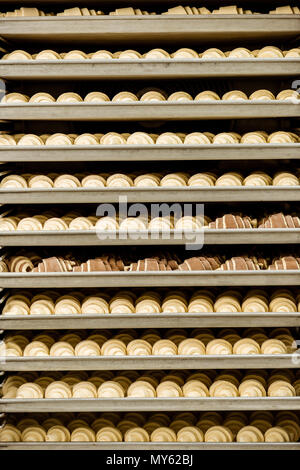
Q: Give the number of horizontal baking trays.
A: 11